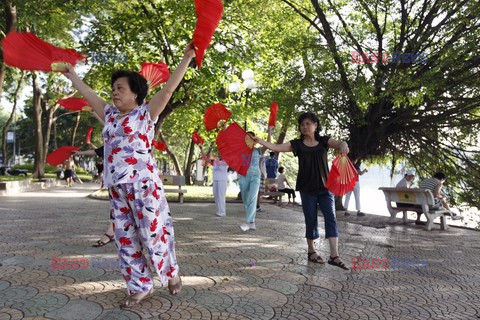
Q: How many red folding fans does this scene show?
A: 12